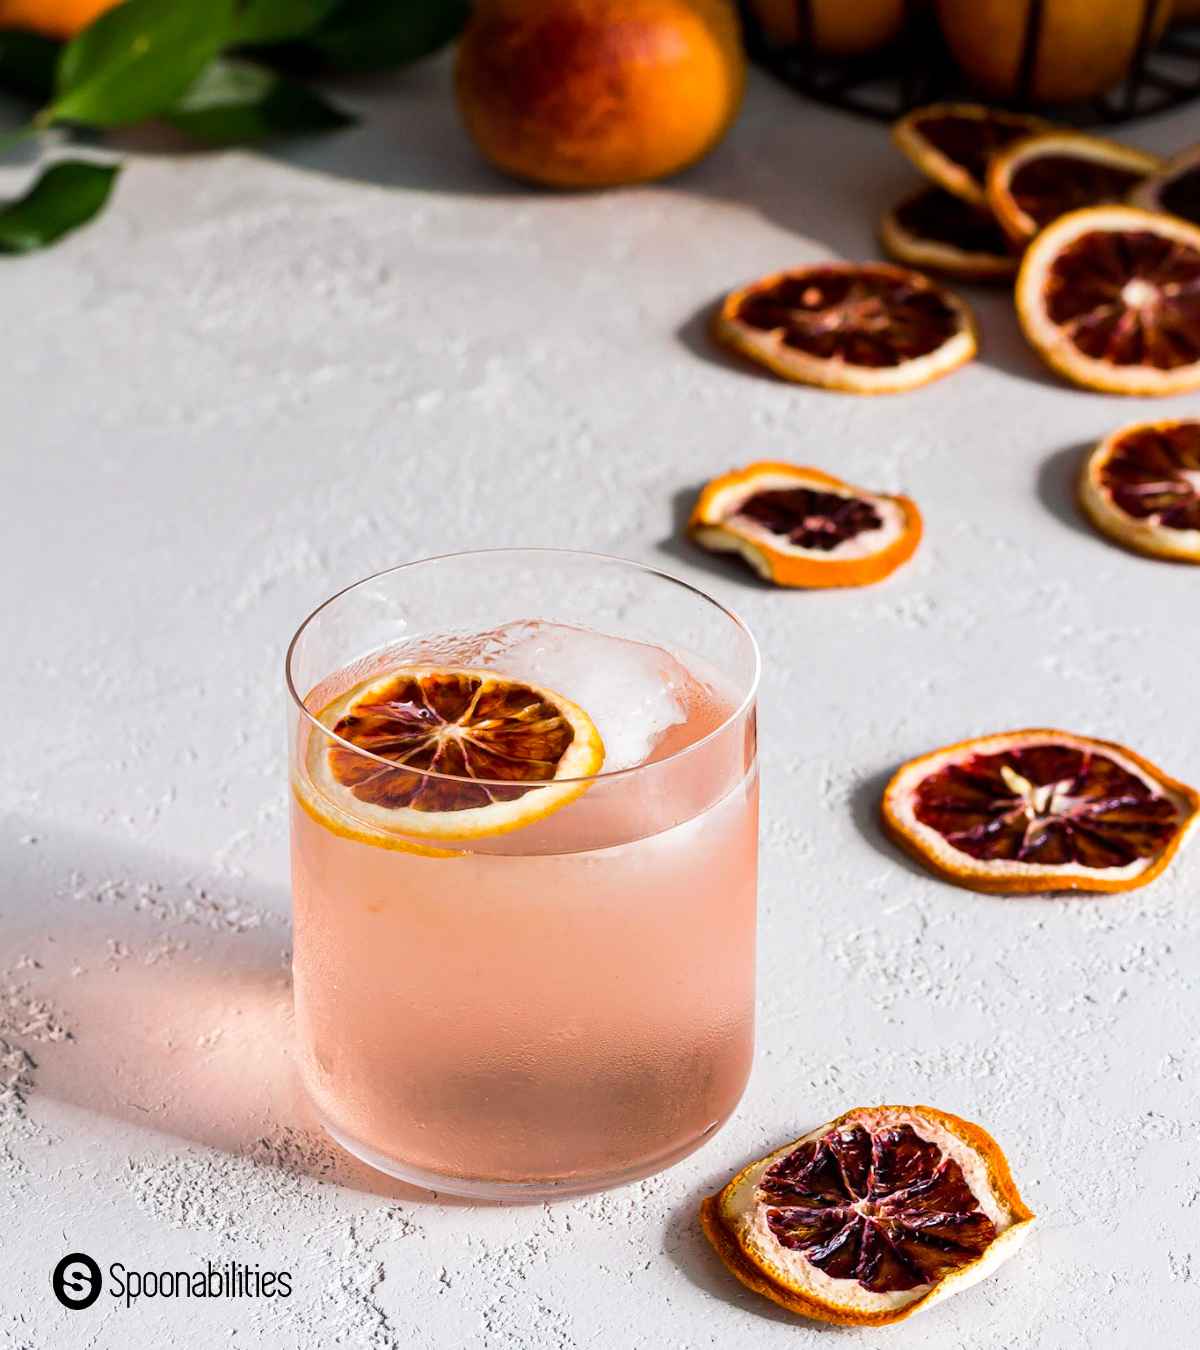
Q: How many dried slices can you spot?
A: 11